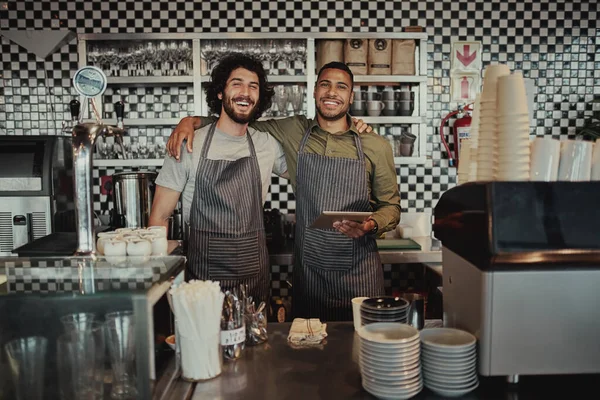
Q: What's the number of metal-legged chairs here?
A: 0